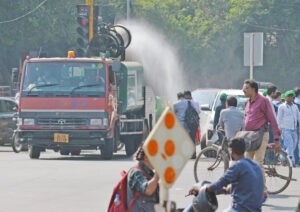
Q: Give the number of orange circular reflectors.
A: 4